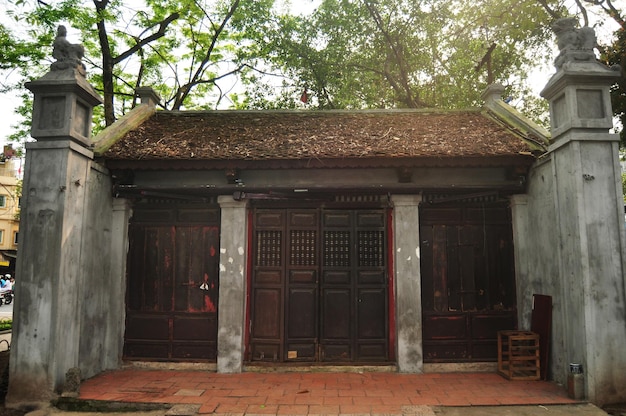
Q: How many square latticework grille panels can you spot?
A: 4